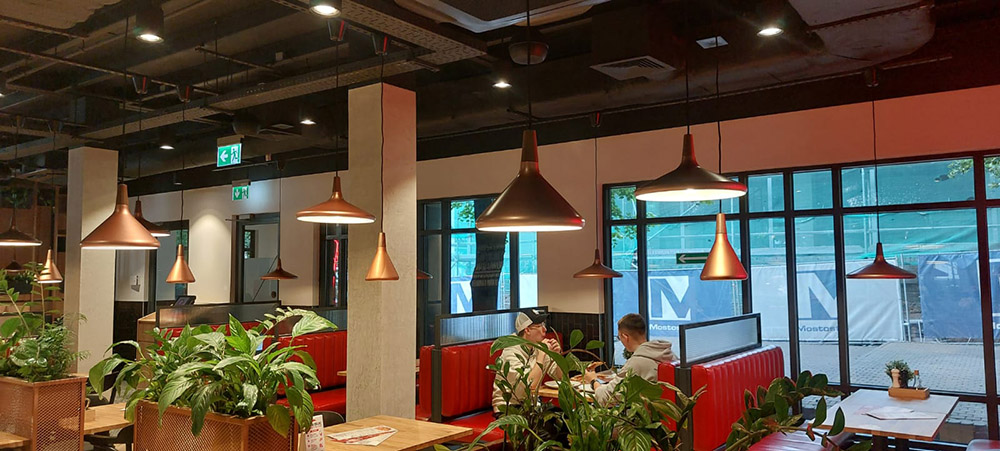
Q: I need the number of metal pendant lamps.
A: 15